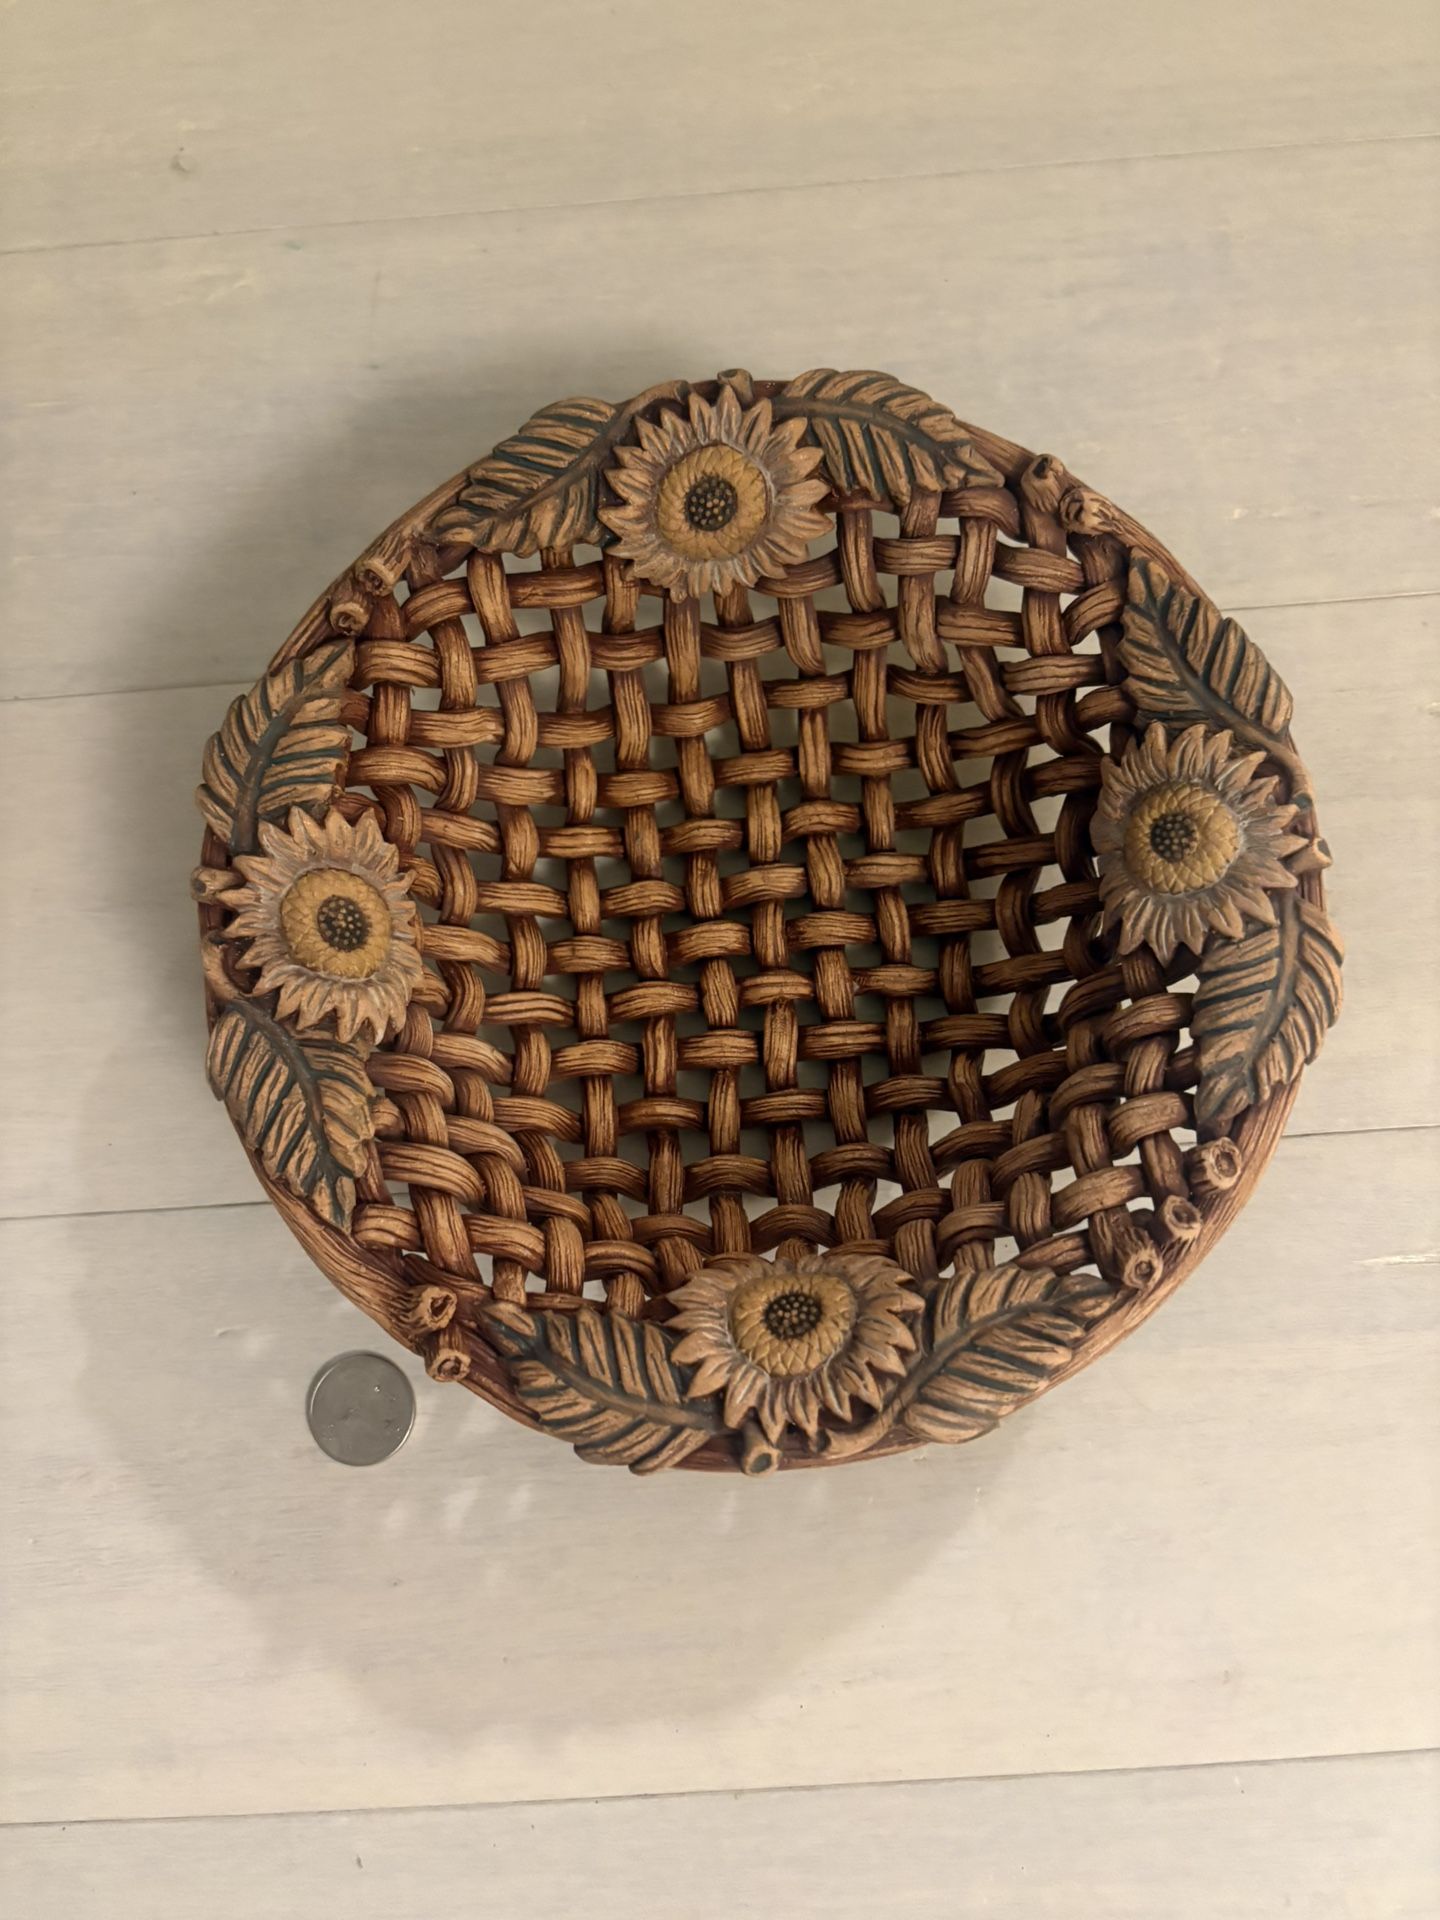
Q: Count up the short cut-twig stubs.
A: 13